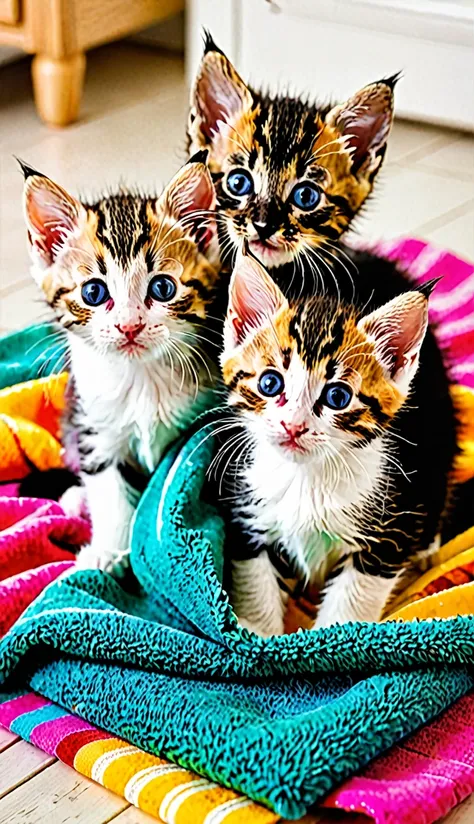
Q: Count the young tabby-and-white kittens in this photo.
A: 3